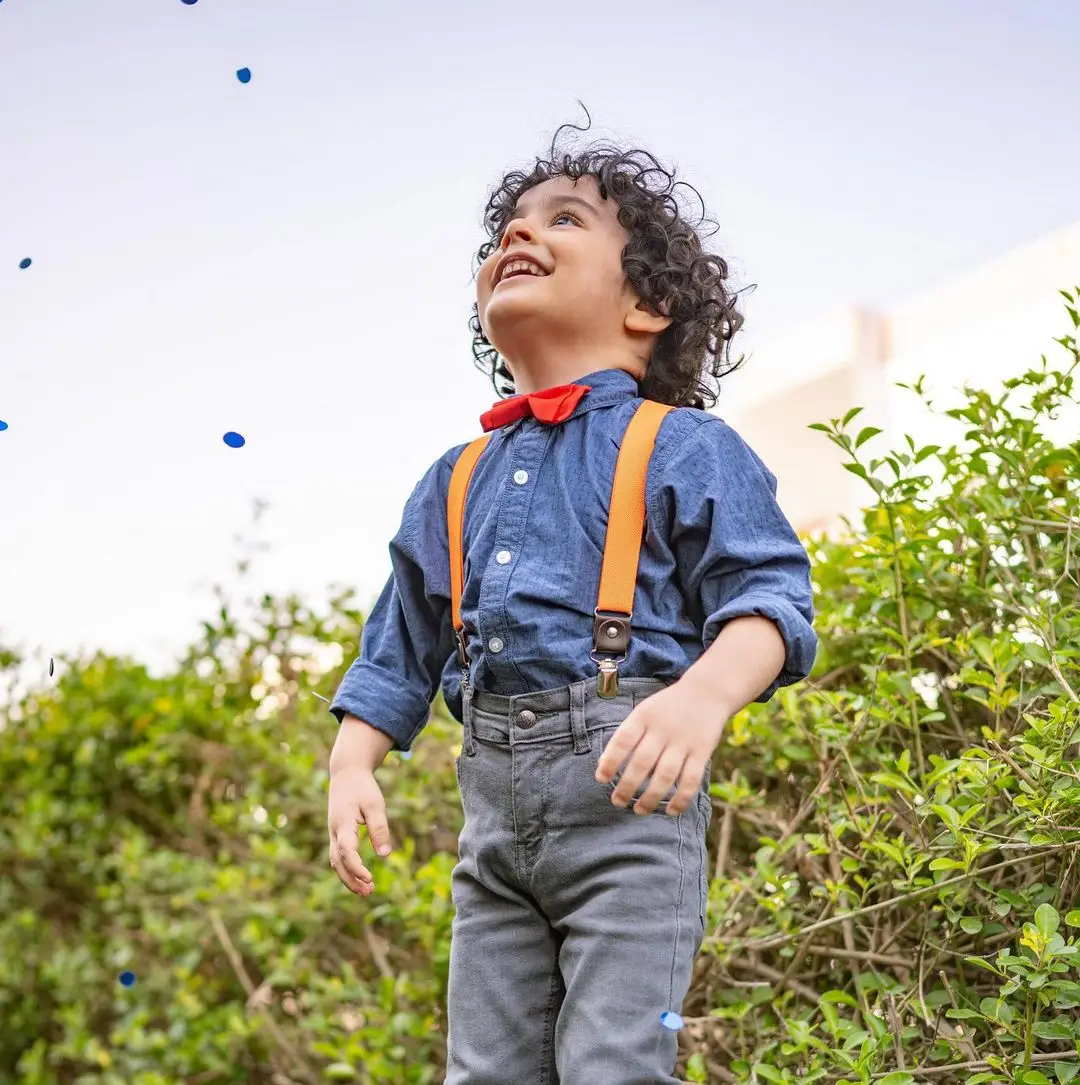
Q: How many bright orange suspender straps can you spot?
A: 2